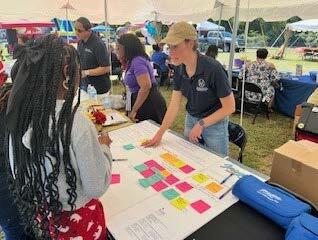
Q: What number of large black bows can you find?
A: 1